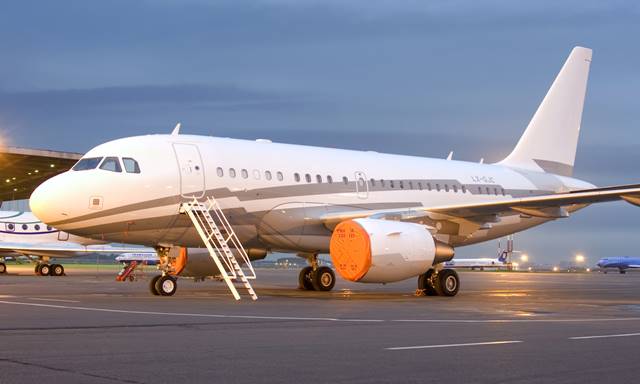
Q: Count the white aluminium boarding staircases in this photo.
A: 1